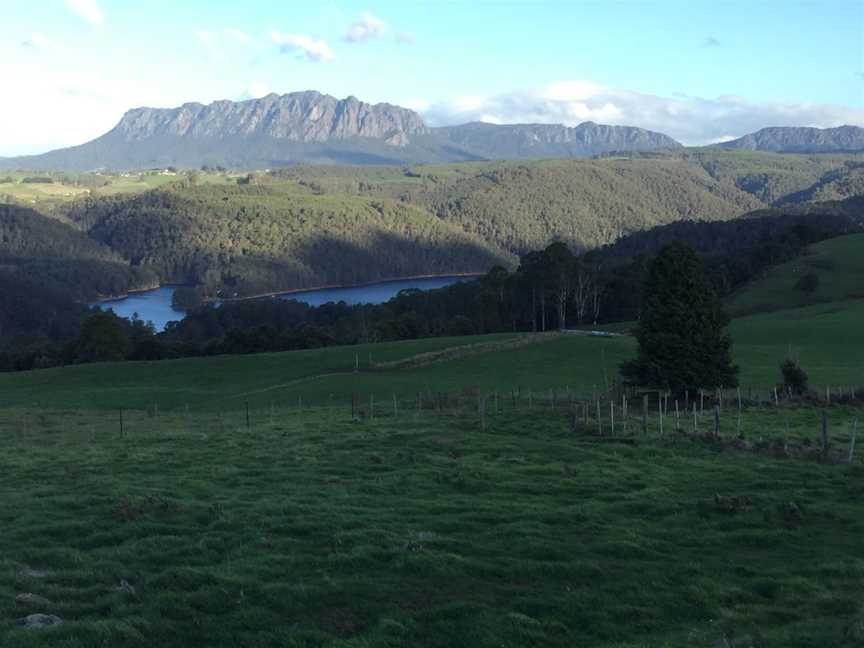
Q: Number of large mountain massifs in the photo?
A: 3